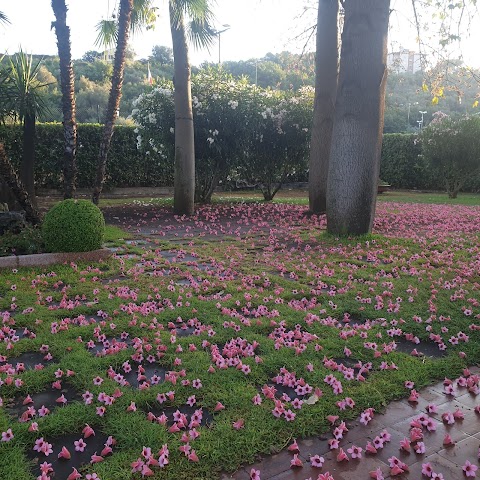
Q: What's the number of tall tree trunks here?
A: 5